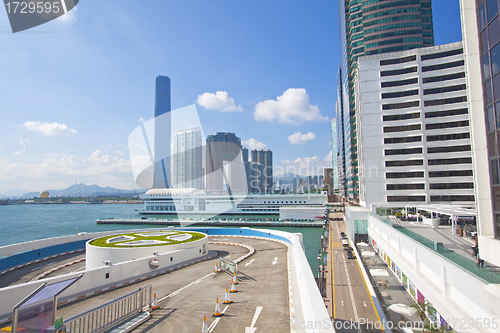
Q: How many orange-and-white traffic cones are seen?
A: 7